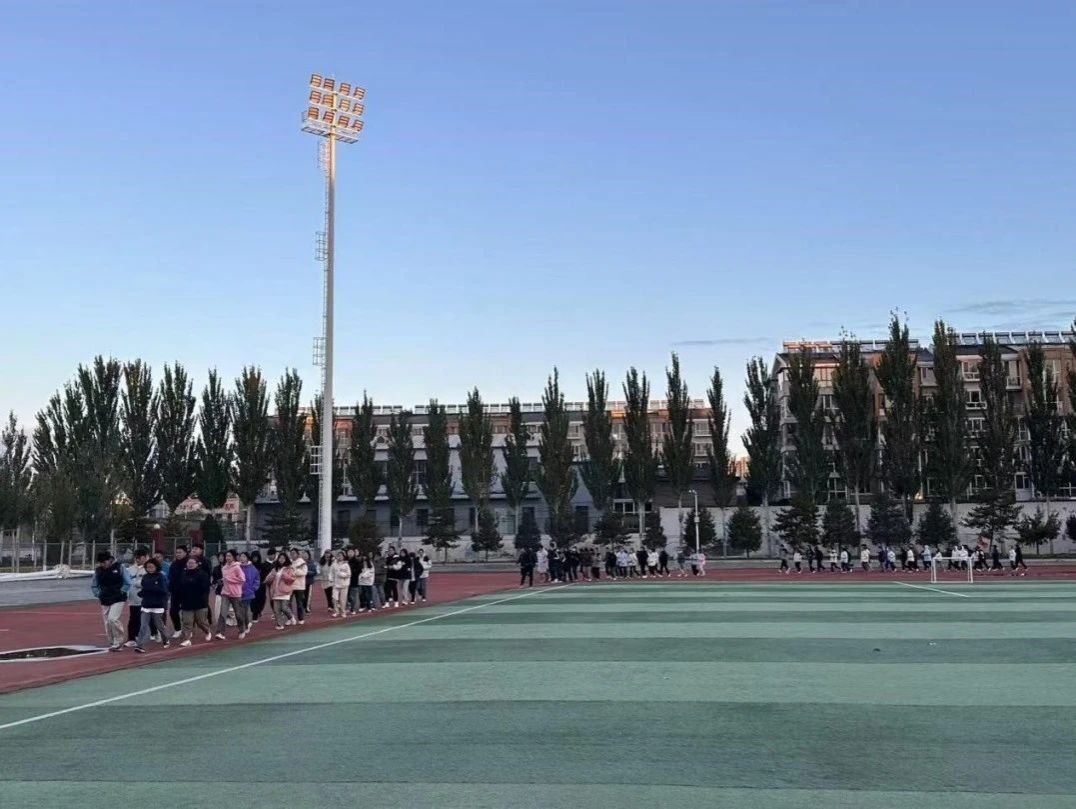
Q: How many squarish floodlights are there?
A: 12